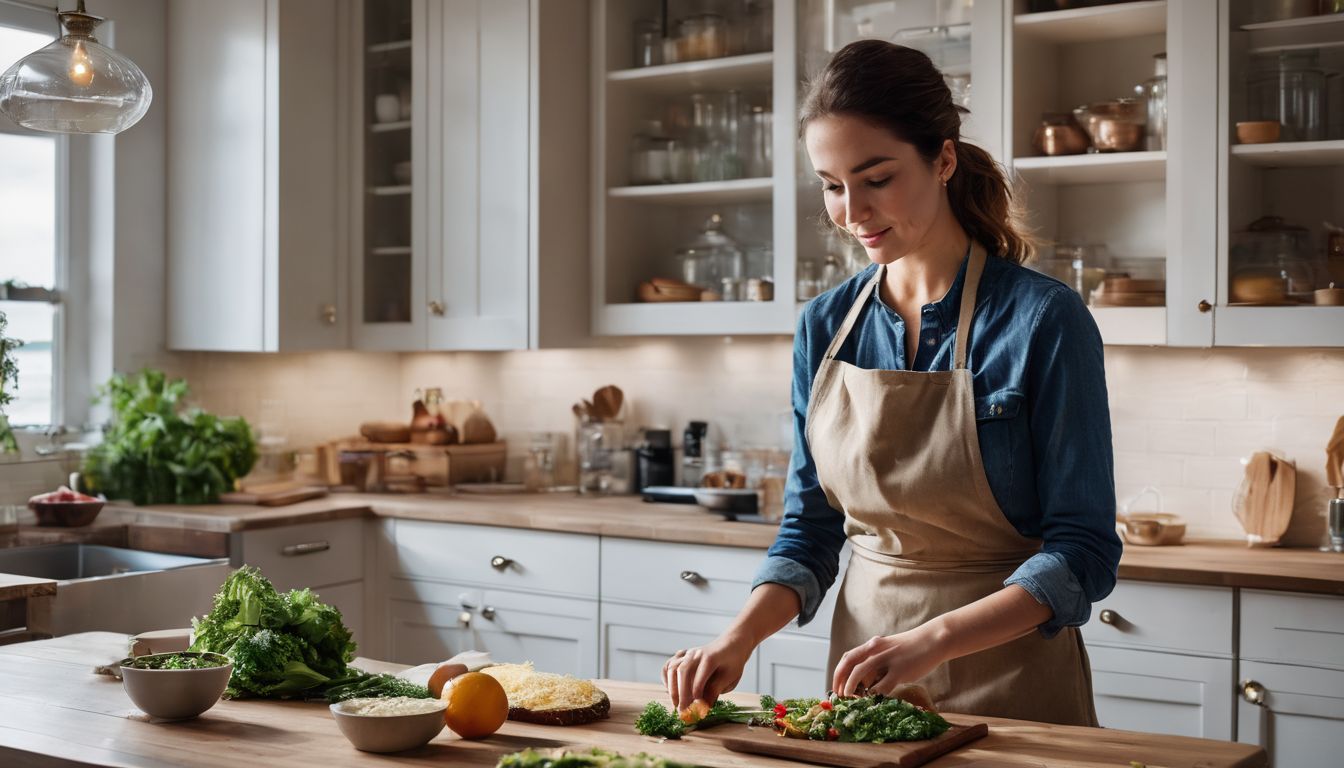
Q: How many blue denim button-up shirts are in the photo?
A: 1